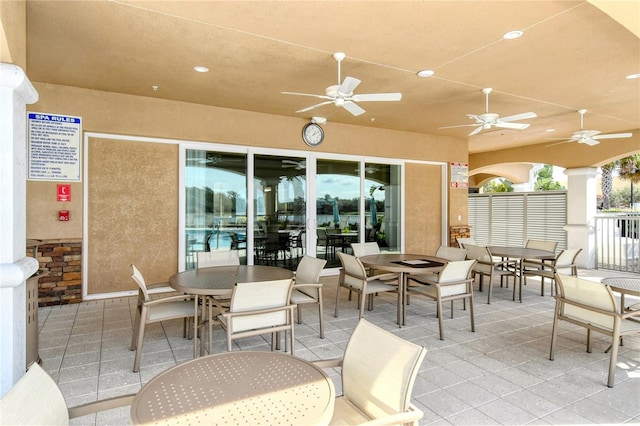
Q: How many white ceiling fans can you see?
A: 3